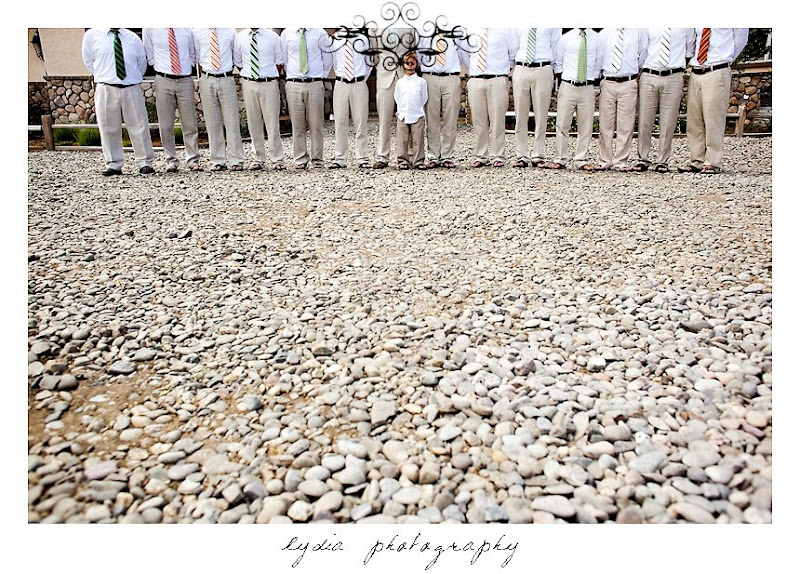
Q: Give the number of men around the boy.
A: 14